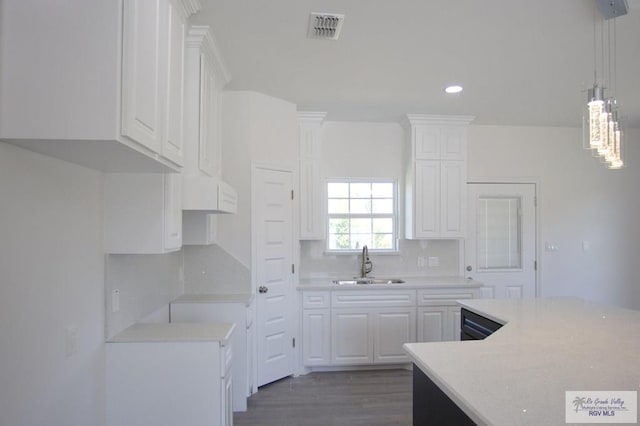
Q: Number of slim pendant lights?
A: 4